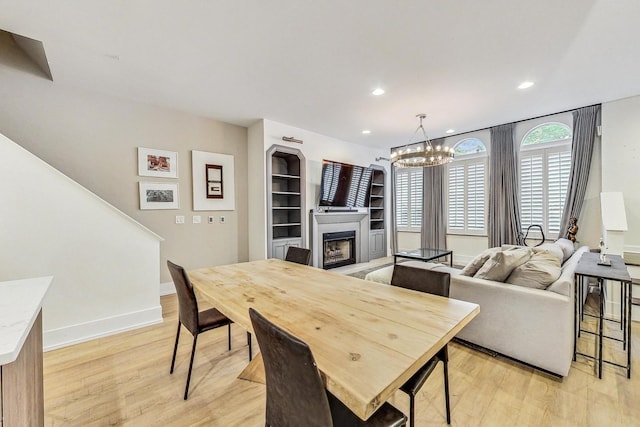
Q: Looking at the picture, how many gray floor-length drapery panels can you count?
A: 4